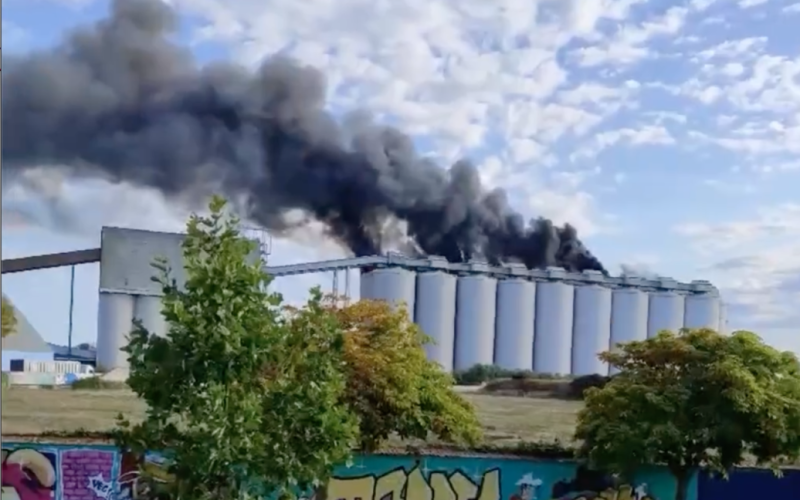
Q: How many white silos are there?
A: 11